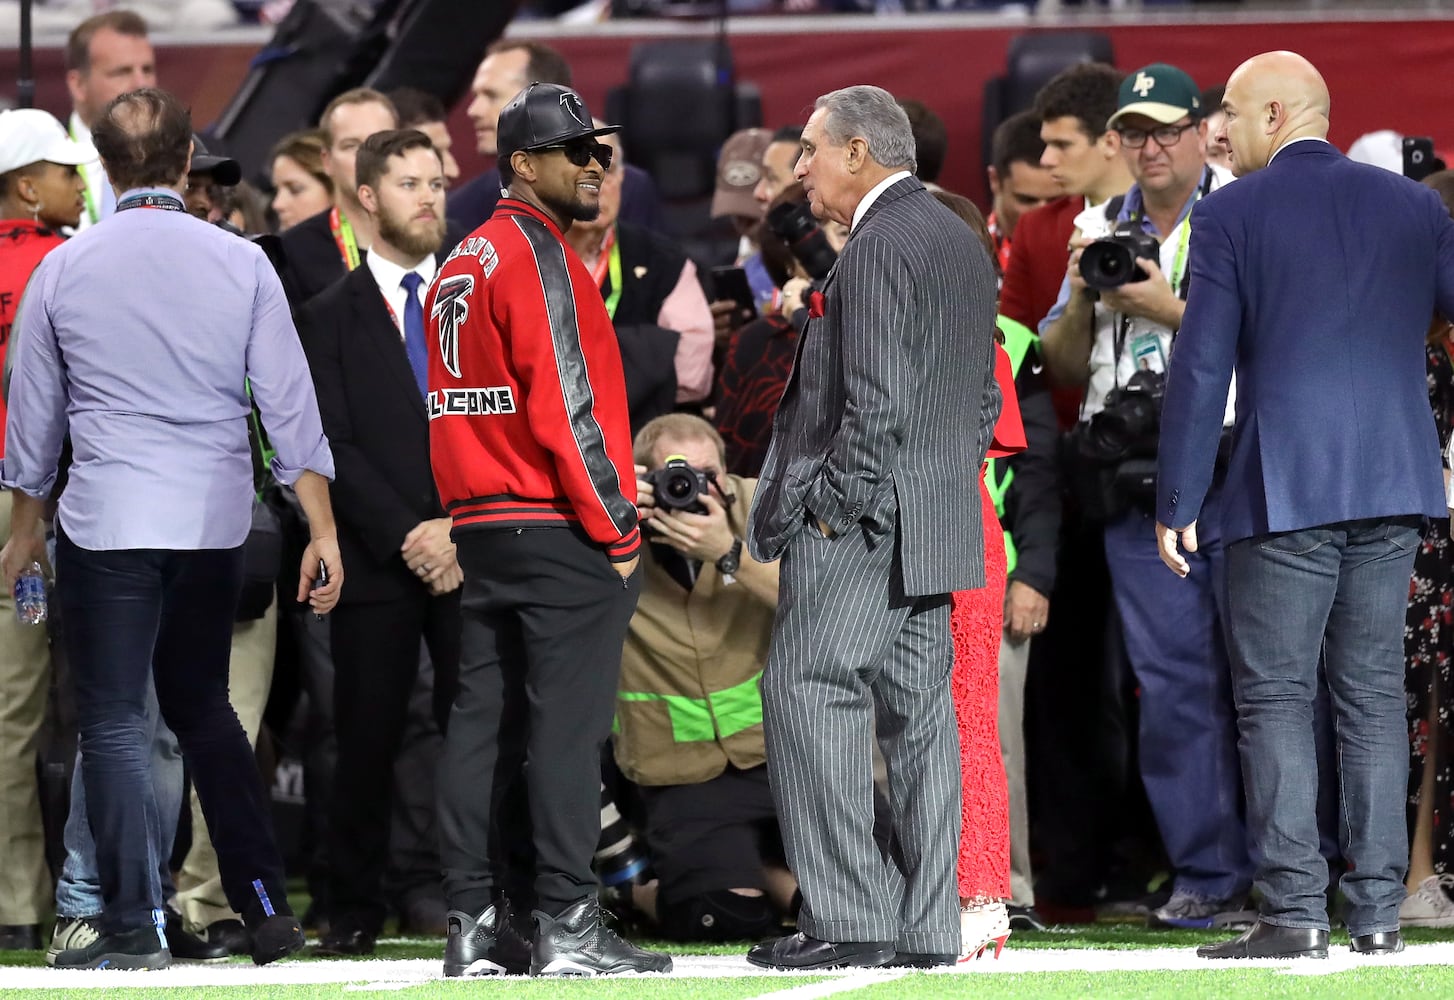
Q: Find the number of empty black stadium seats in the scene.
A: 2